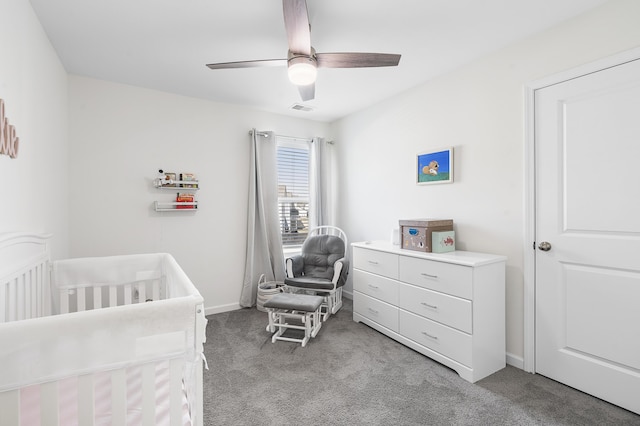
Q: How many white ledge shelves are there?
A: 2